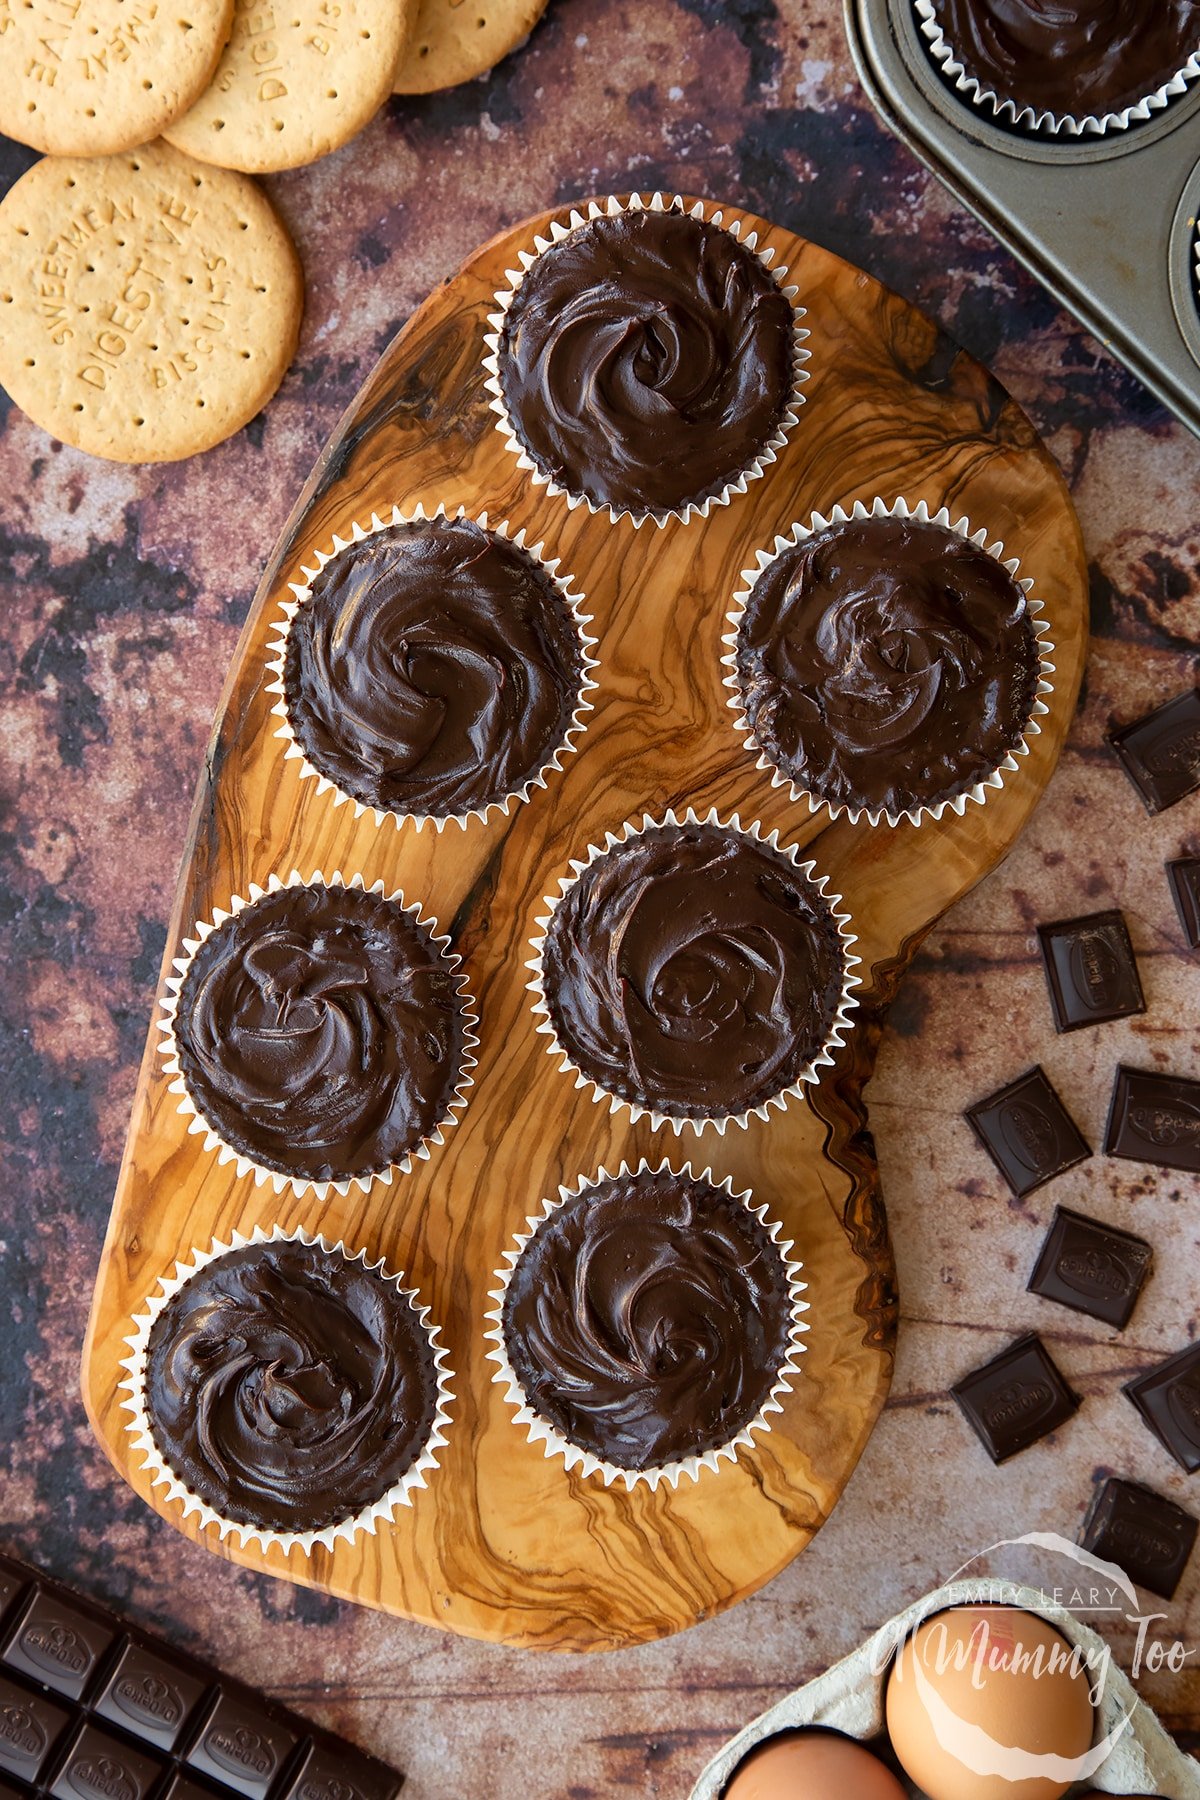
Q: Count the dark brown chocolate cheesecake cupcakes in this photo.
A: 8